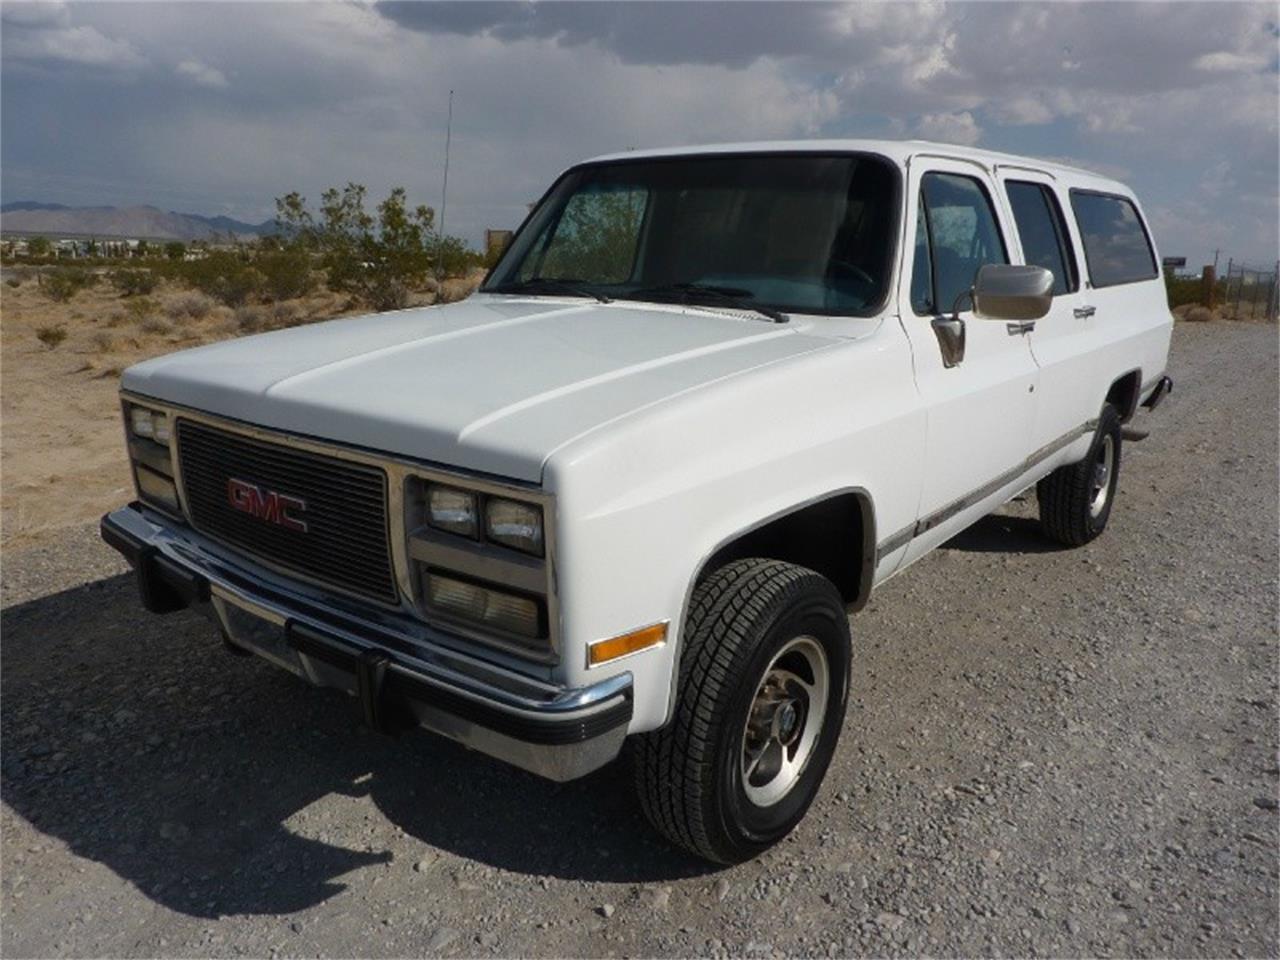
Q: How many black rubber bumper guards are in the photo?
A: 2